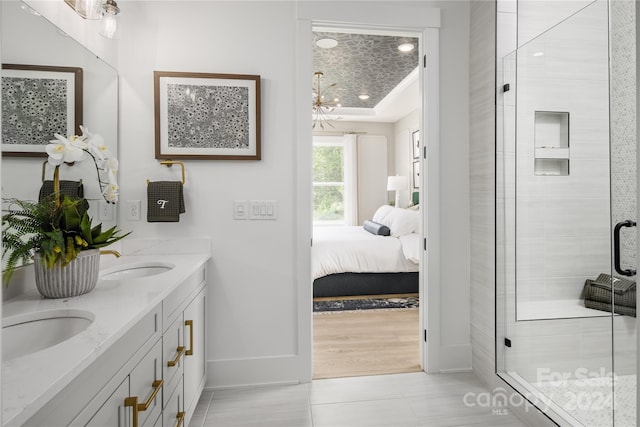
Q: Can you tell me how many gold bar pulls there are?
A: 5